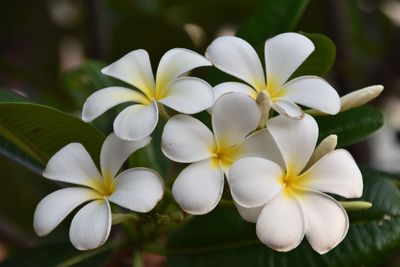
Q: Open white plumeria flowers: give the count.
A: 5